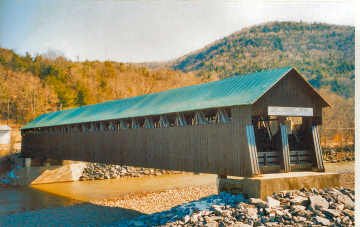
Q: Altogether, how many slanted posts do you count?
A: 3